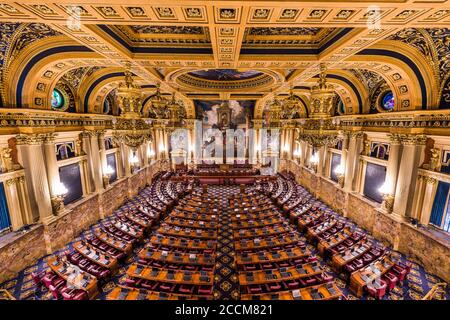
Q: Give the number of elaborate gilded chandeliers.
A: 6